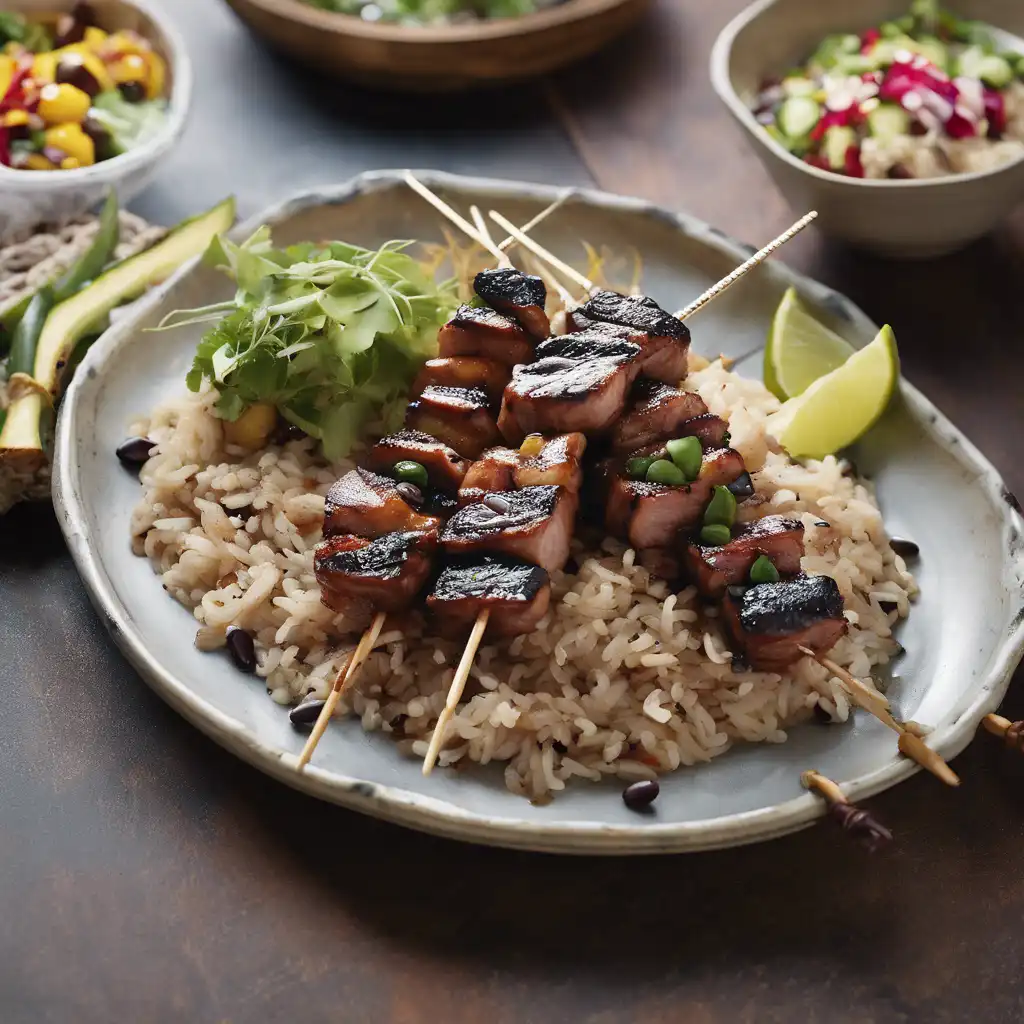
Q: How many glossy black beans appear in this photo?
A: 5